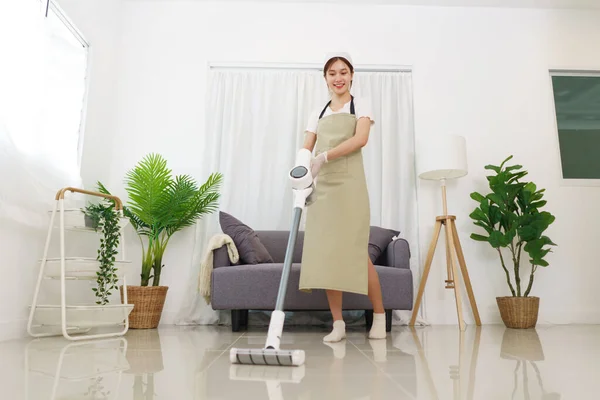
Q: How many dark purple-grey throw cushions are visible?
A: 2